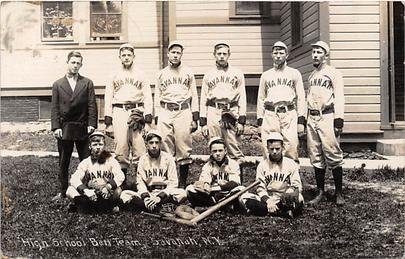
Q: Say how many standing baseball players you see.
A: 5